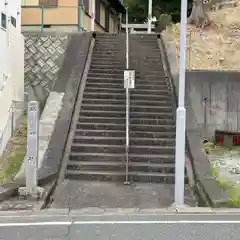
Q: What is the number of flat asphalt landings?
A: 1